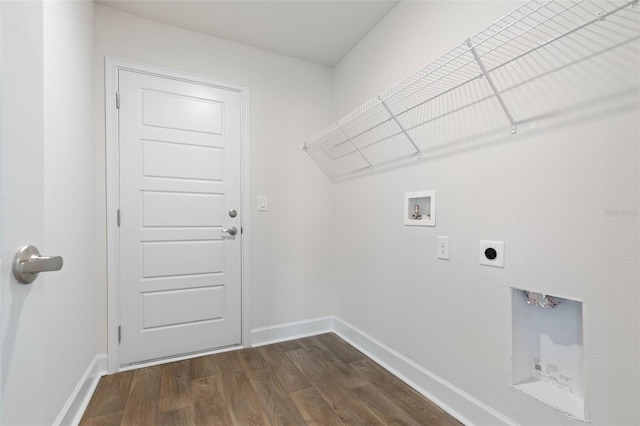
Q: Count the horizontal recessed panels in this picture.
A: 5